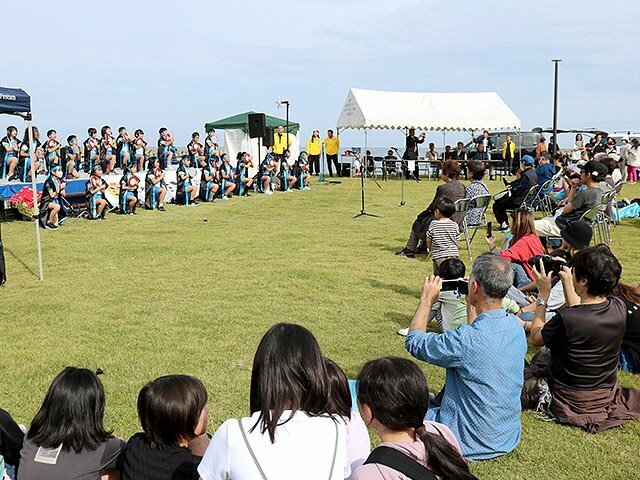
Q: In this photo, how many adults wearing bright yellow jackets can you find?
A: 4